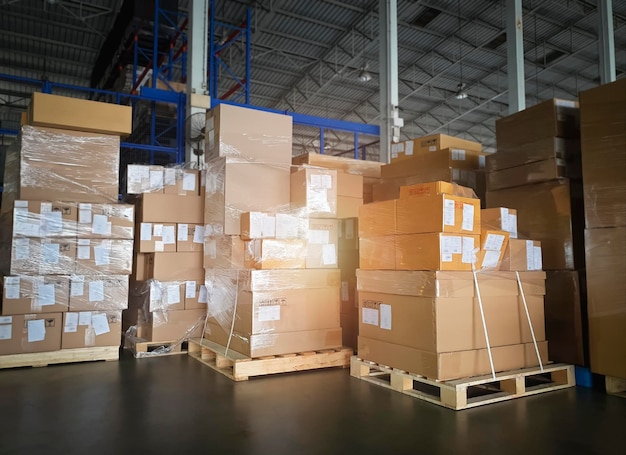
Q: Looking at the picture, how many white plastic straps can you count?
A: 4